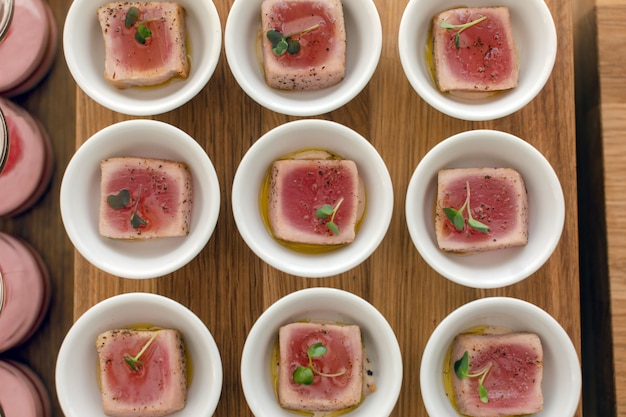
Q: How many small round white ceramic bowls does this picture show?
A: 9